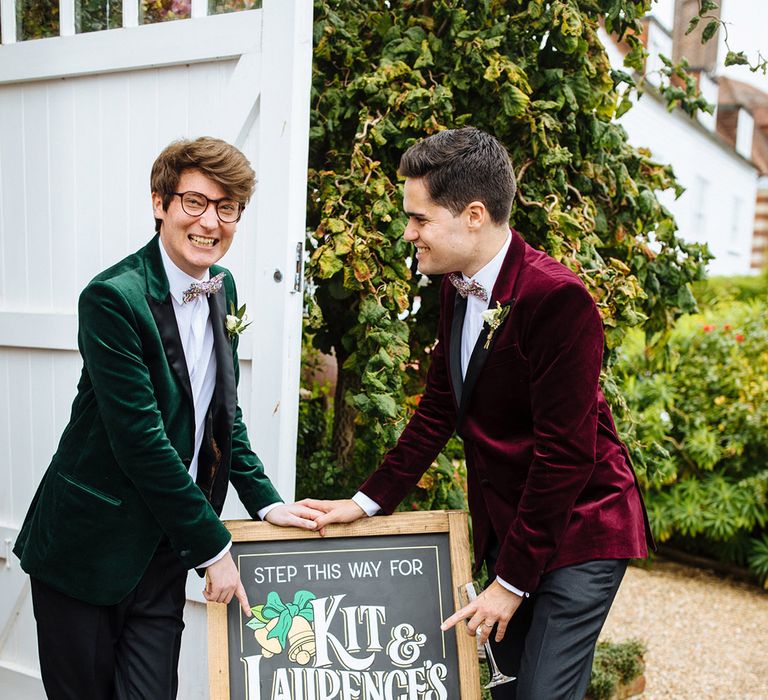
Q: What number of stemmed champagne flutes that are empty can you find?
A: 1